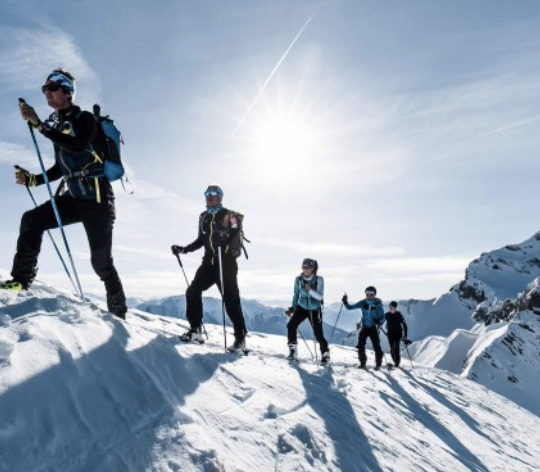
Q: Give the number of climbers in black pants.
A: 5